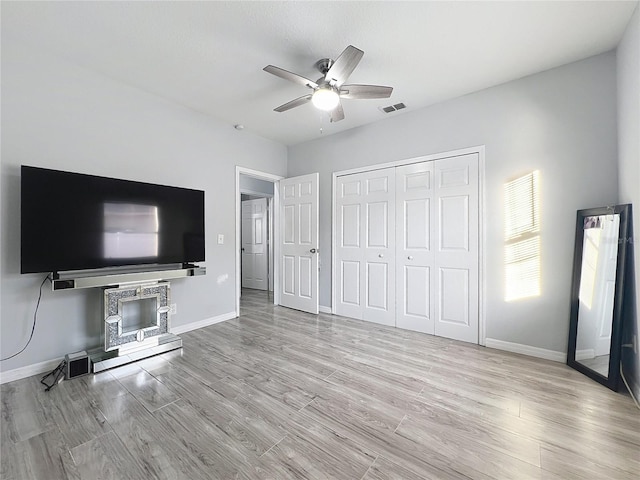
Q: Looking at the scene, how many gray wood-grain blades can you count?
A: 5